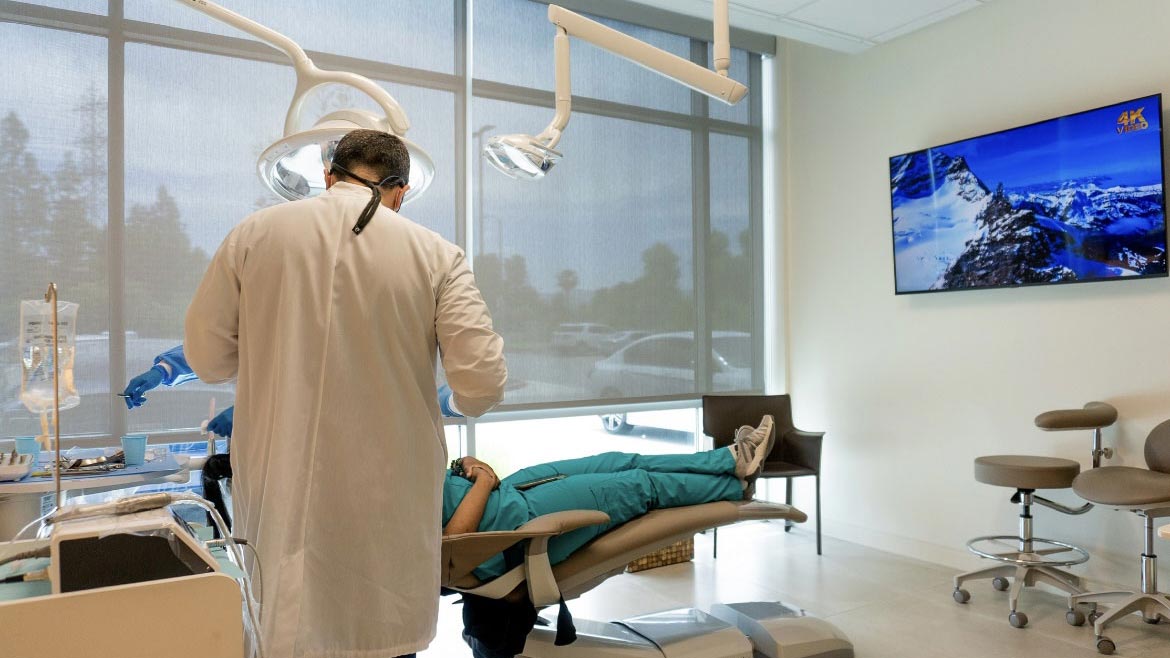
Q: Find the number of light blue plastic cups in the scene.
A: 2